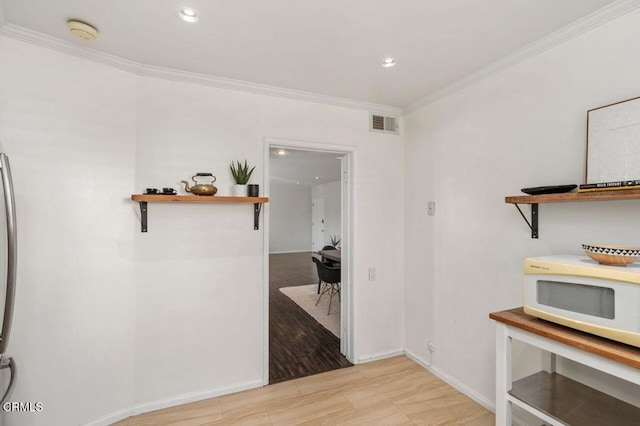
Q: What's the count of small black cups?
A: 2